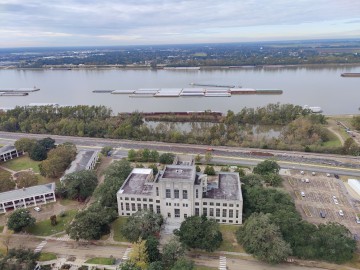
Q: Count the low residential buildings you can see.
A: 3